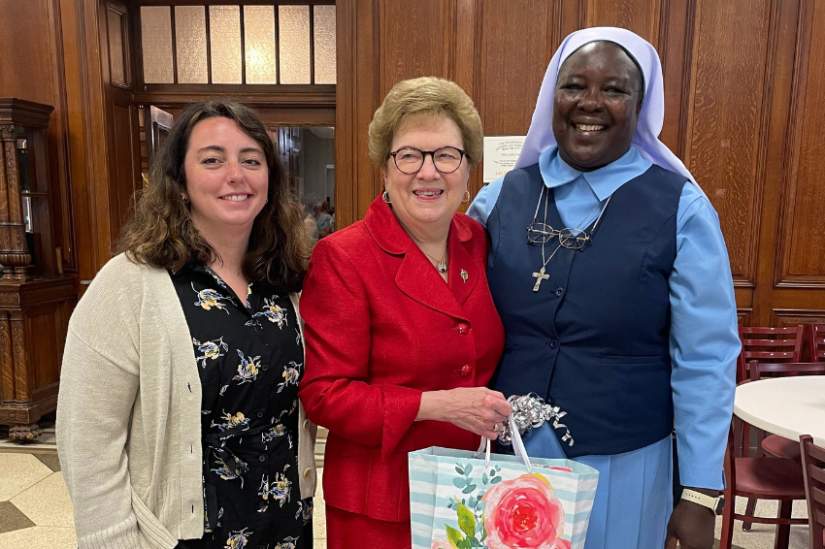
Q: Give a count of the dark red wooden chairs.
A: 5